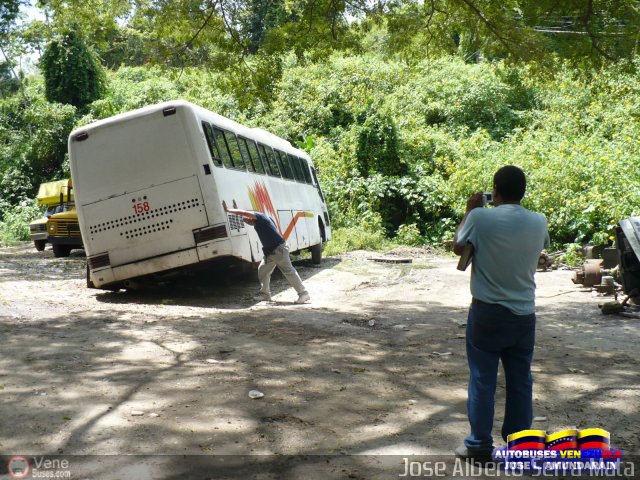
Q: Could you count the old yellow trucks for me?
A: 2